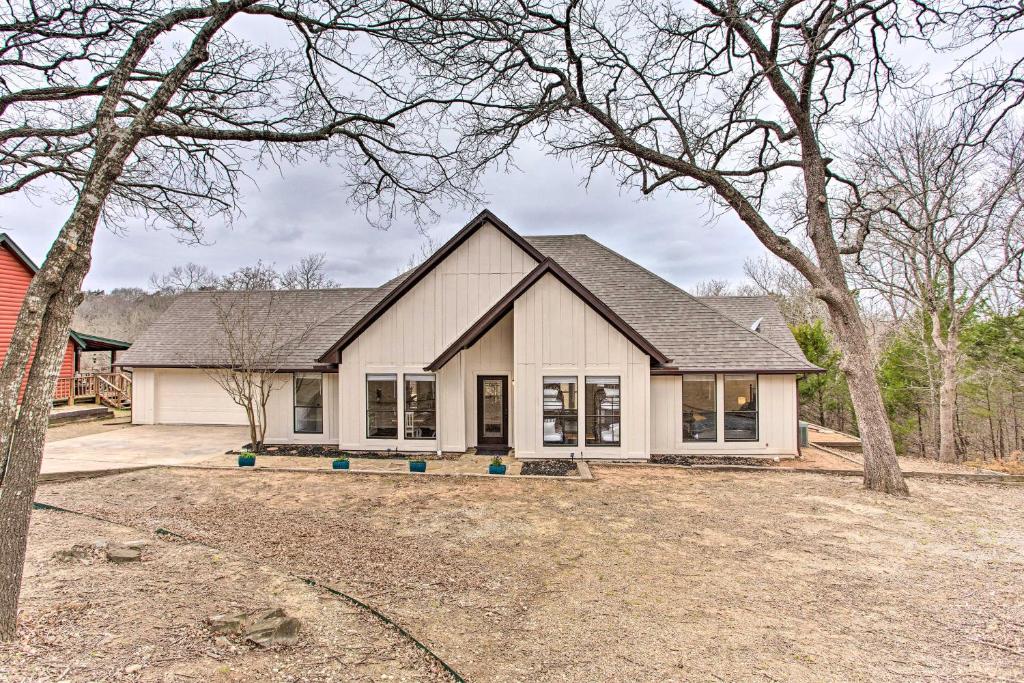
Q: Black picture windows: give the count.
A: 7